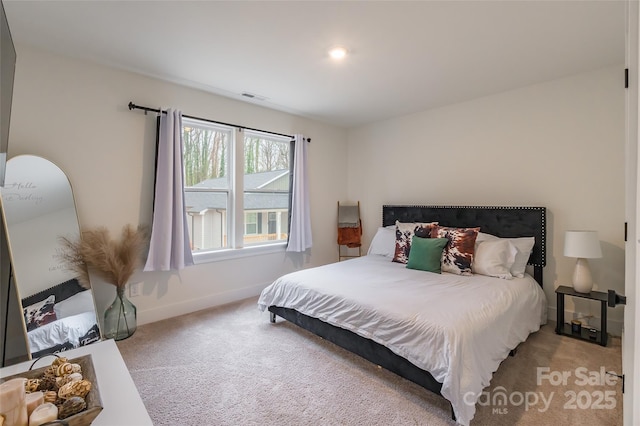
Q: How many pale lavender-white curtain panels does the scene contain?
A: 2